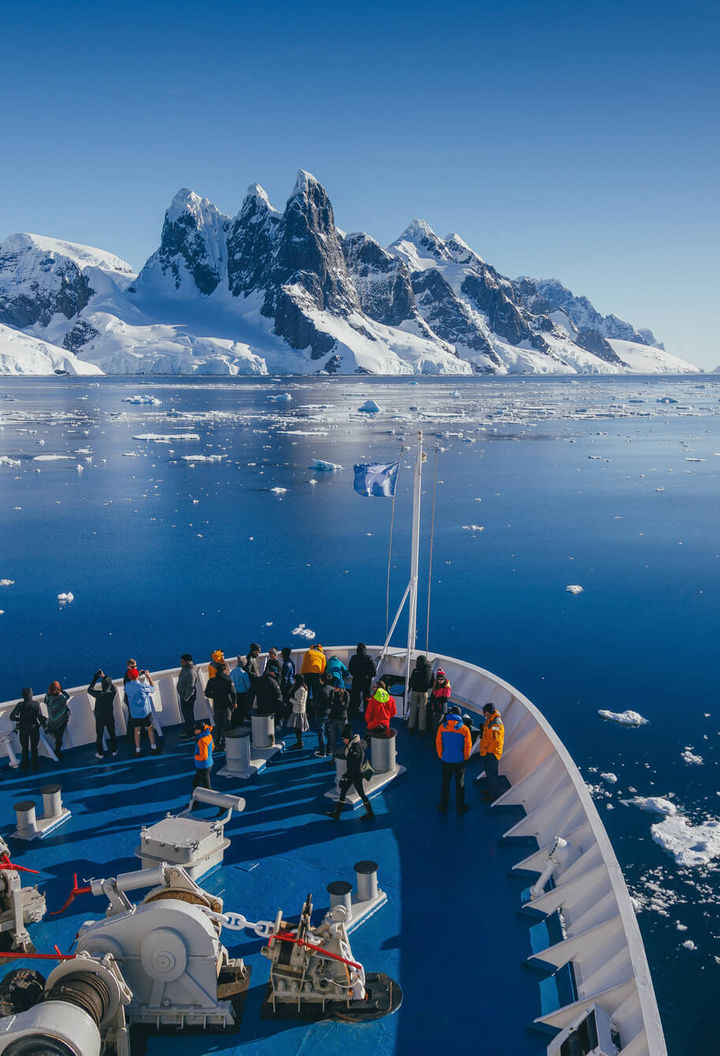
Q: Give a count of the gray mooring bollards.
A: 8